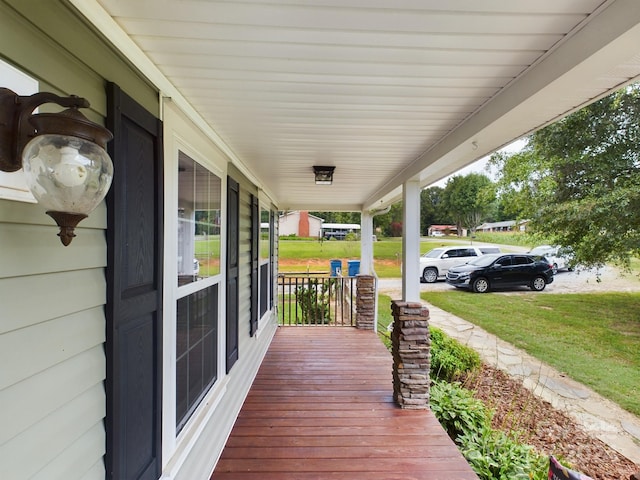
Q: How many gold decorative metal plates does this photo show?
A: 0